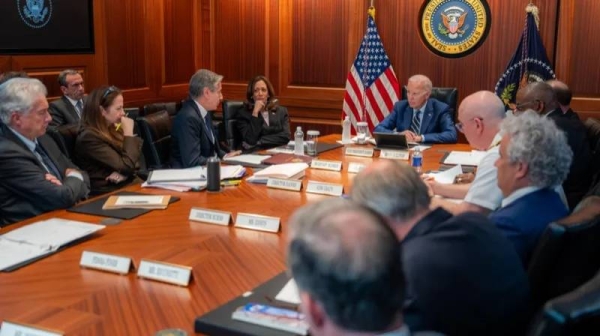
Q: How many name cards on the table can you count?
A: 11